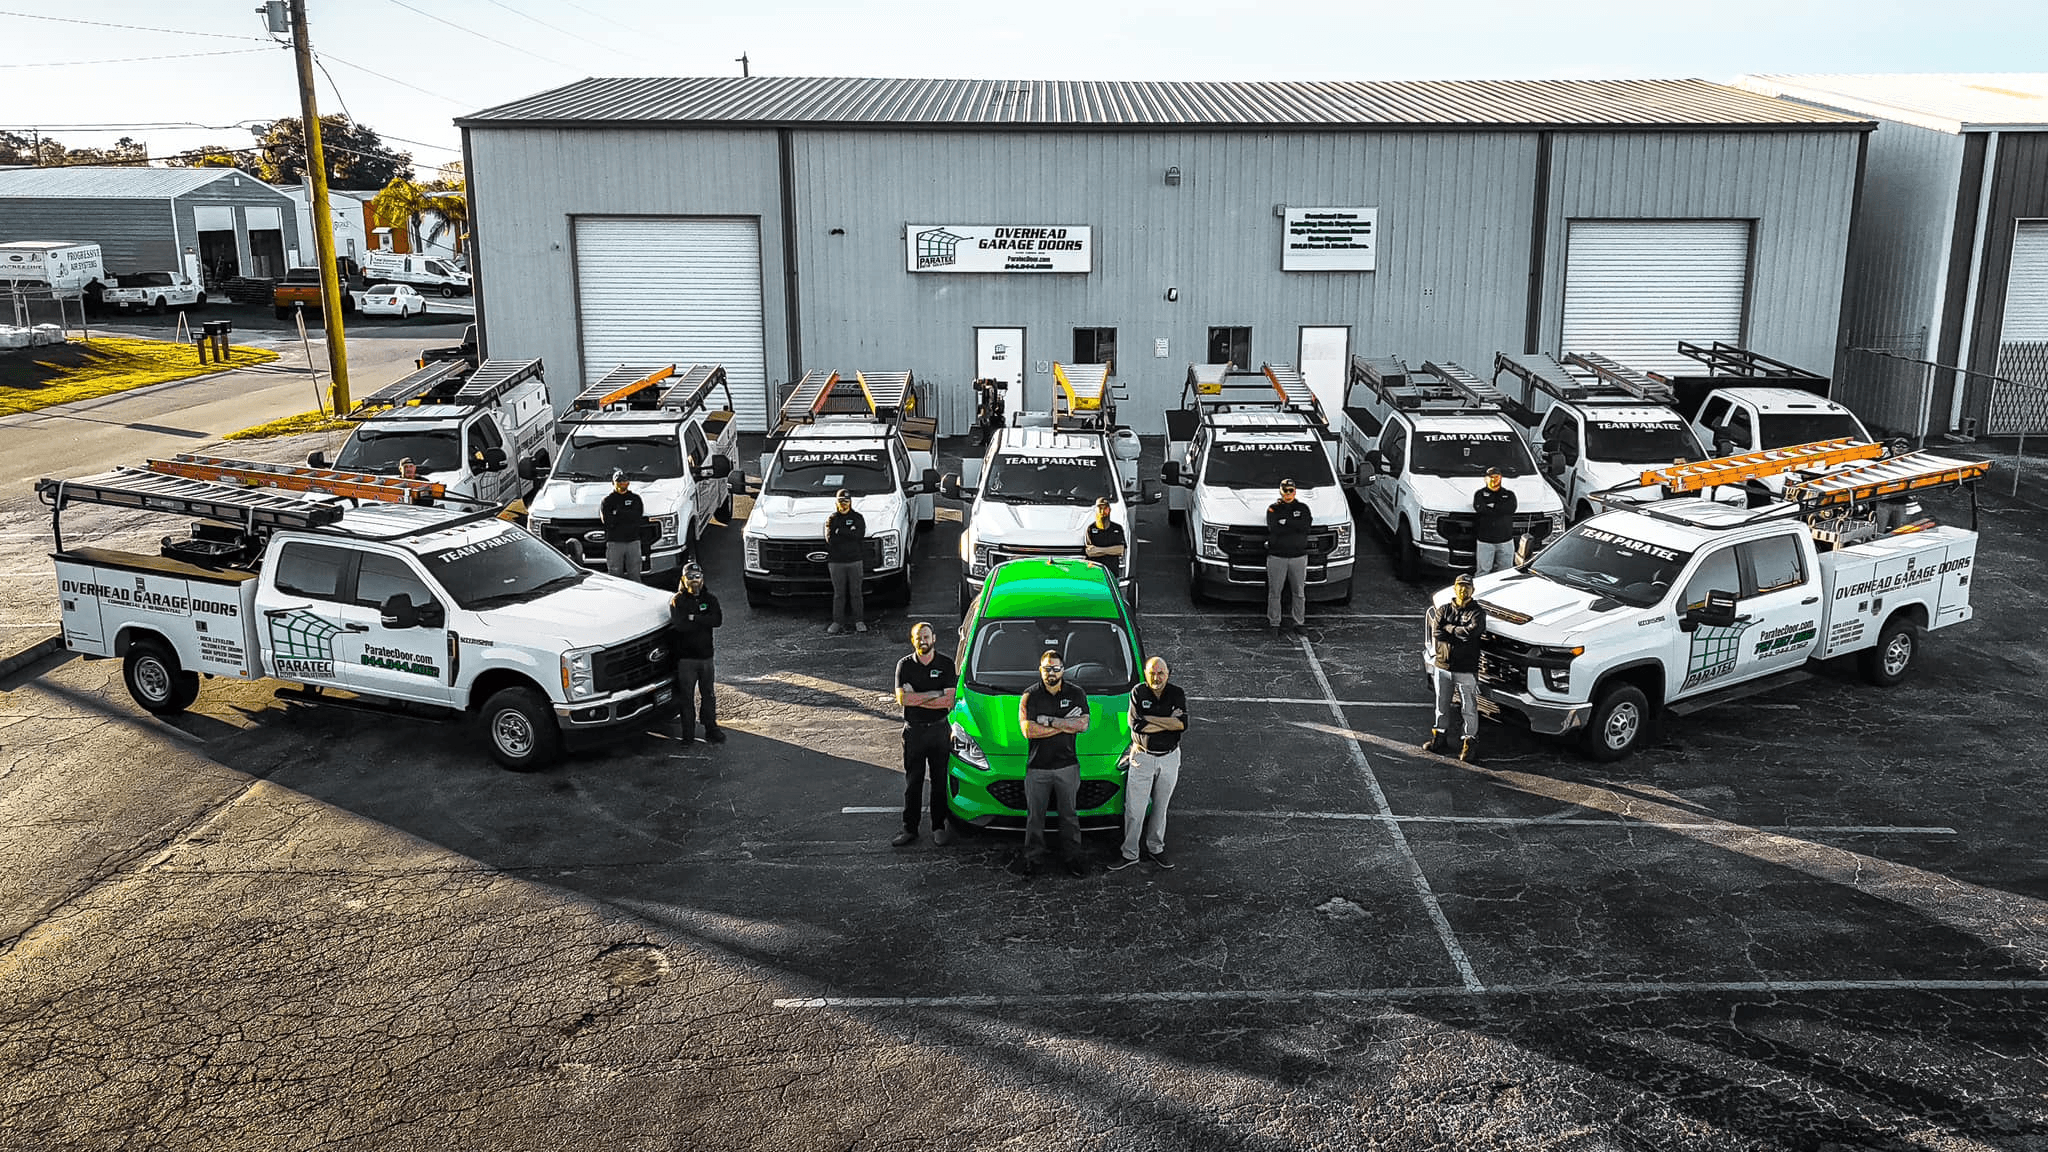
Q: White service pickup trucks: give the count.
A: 10